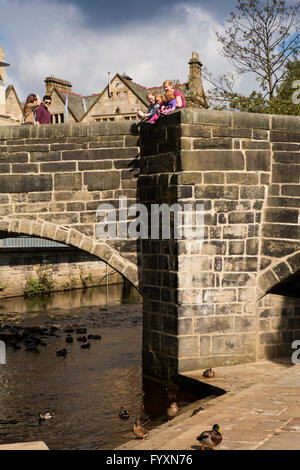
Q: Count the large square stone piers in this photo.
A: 1